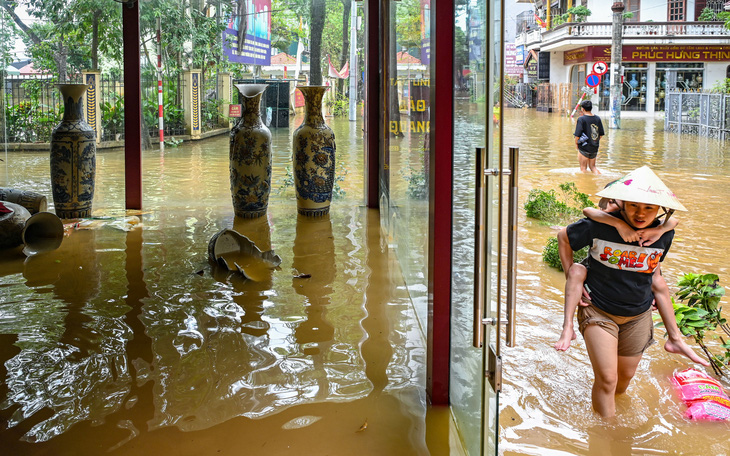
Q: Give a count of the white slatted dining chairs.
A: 0